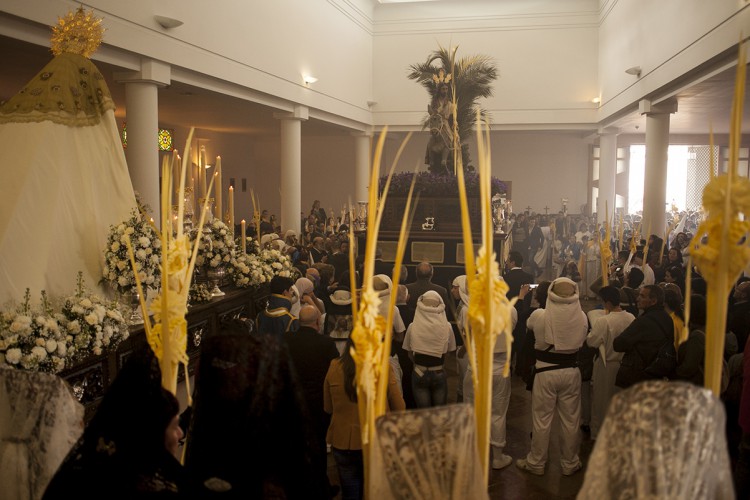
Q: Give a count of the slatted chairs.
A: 0